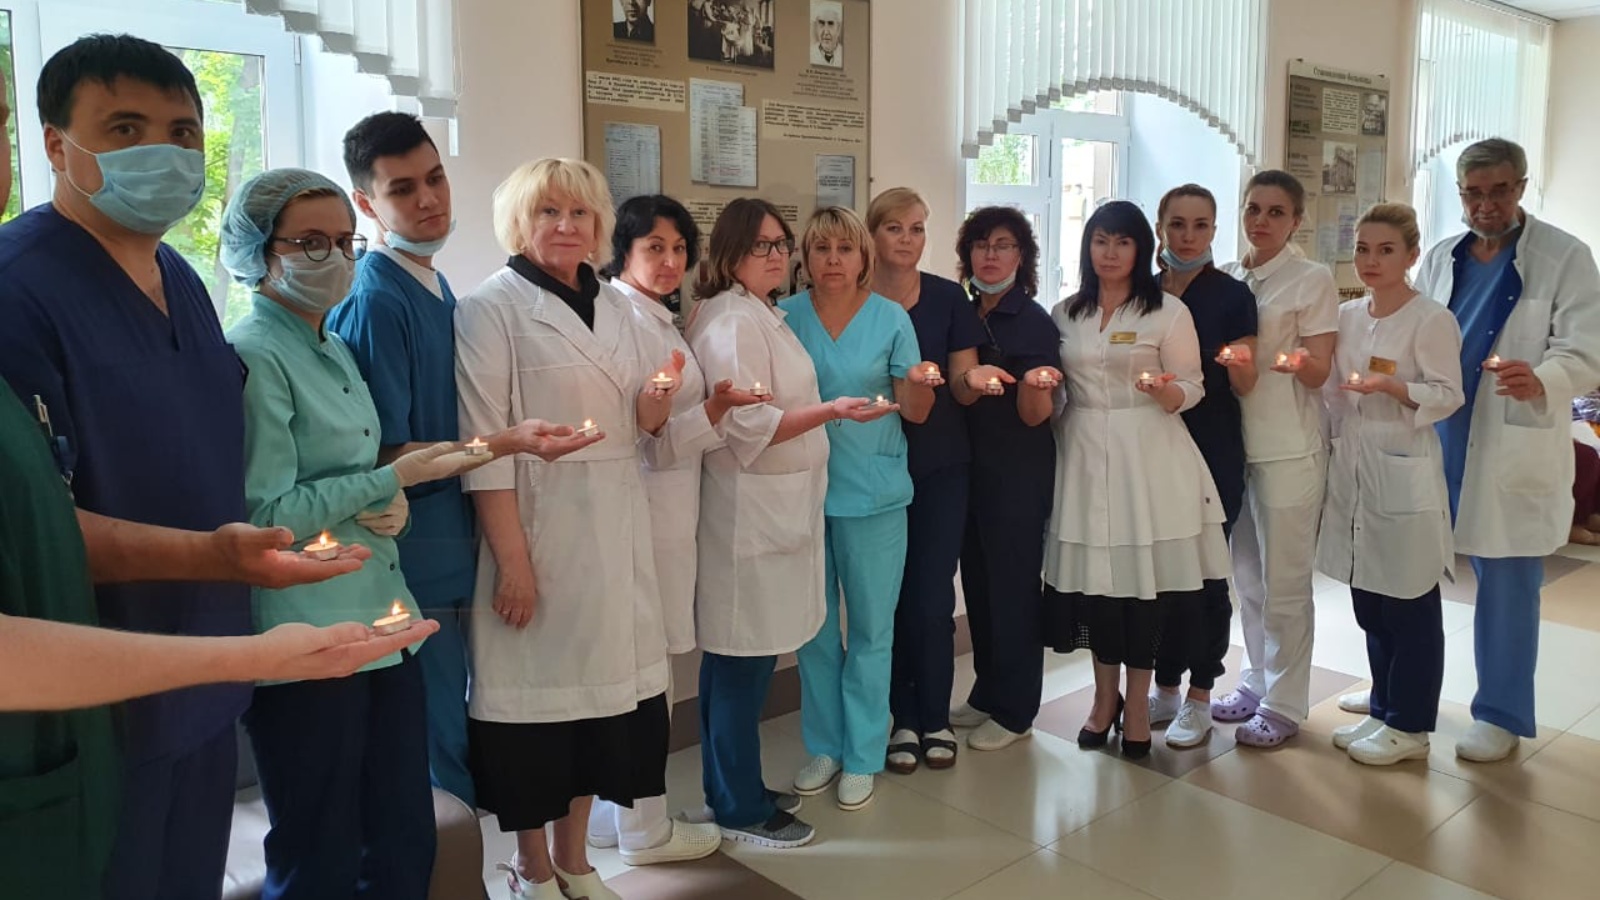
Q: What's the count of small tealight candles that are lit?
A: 15